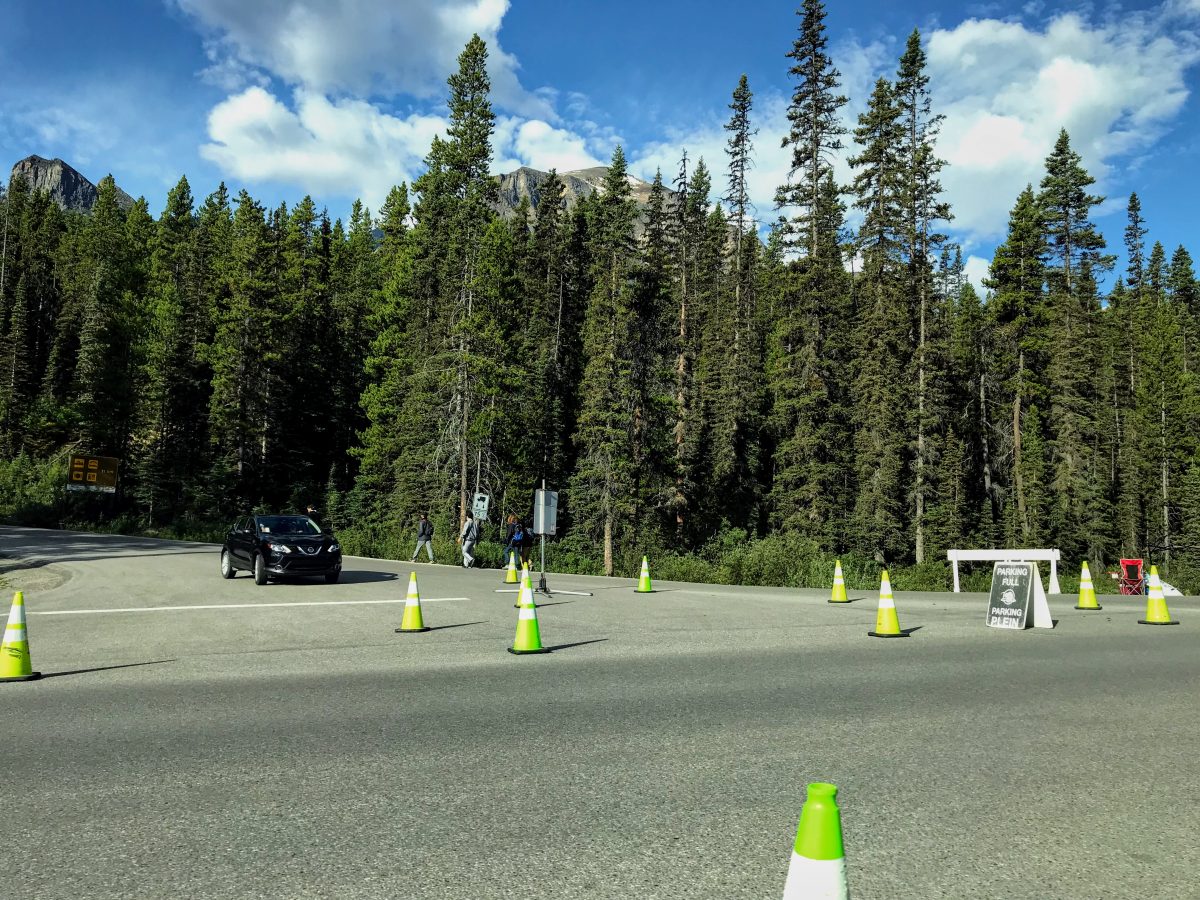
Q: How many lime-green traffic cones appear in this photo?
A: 11